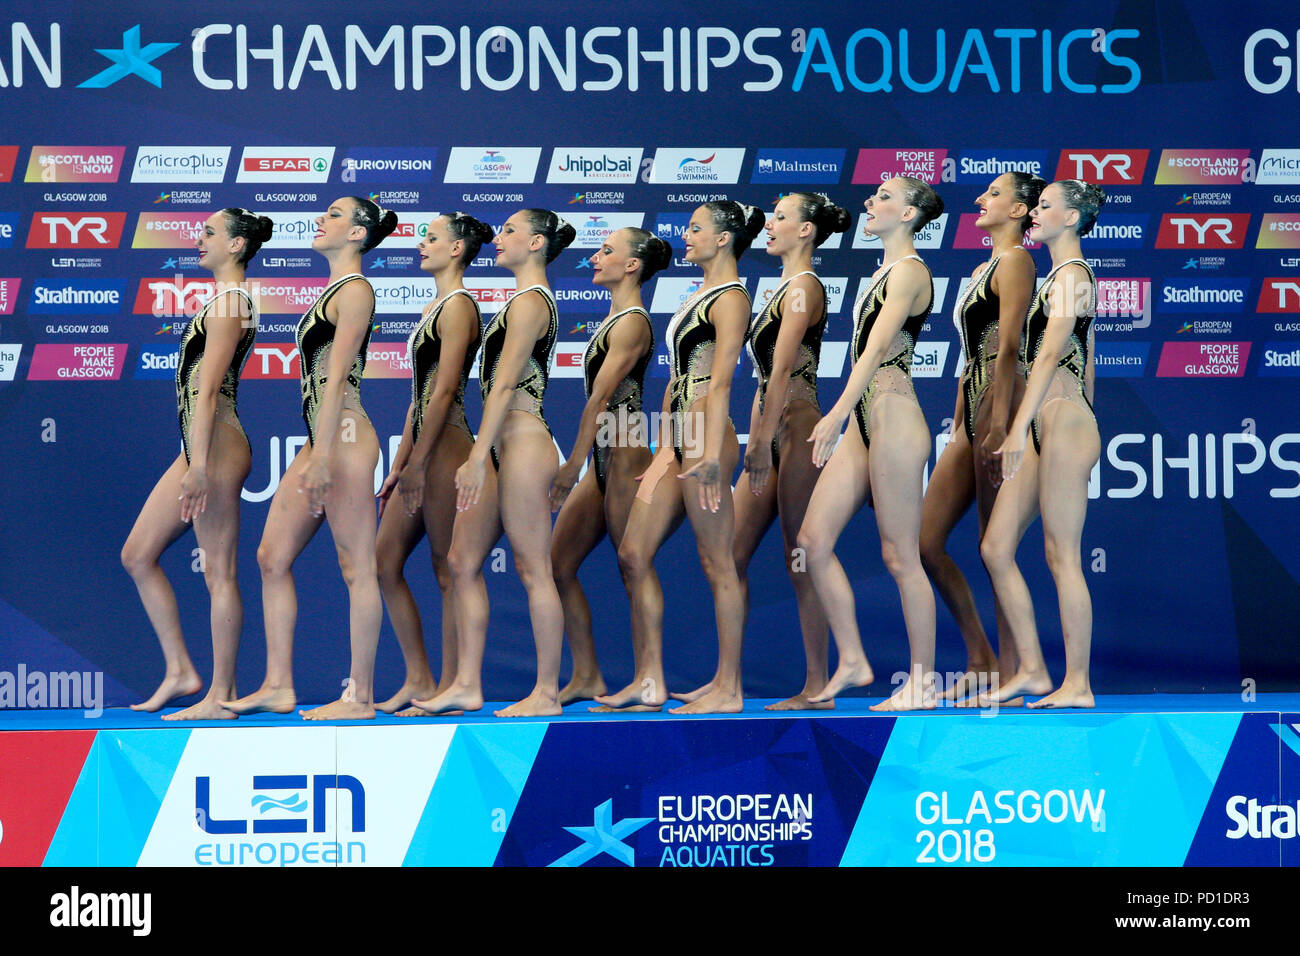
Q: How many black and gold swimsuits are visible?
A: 10